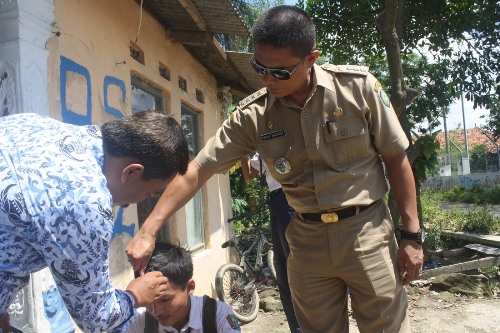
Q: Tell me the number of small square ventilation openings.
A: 4